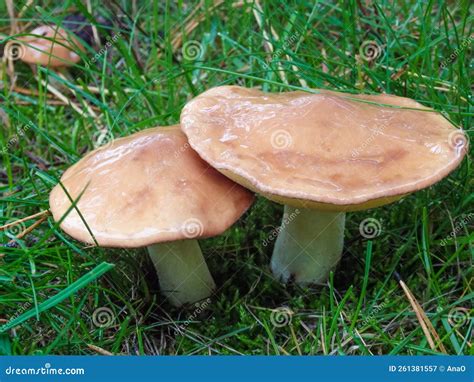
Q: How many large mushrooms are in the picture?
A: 2